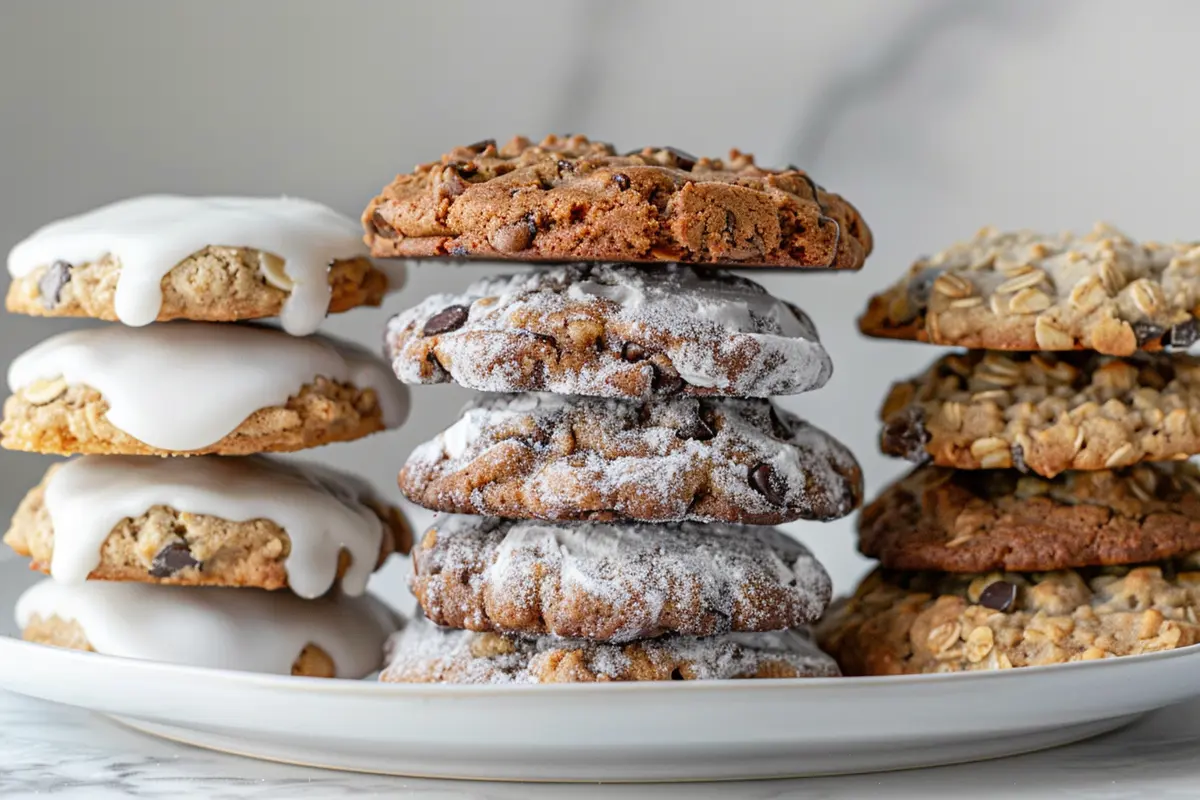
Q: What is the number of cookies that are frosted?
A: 4